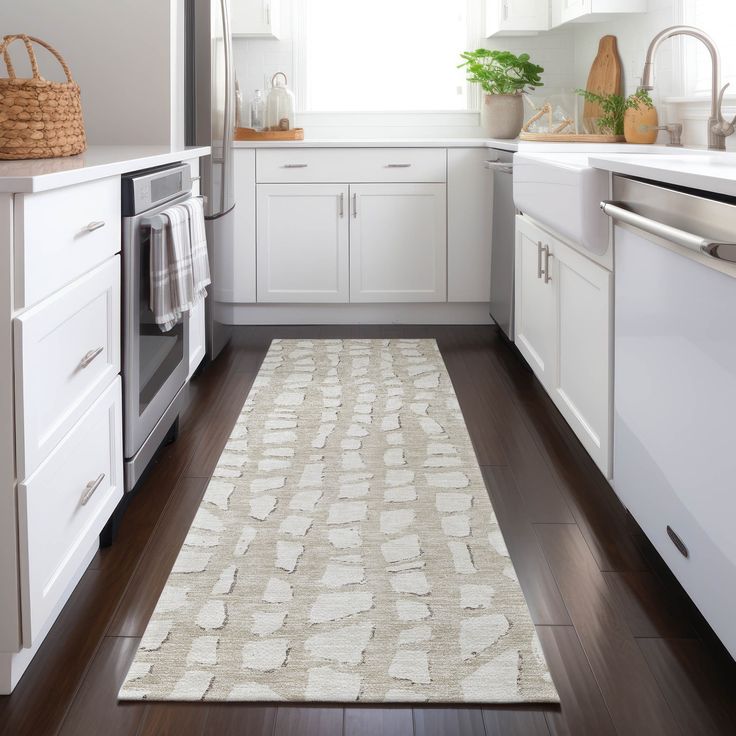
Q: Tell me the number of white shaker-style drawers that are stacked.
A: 3